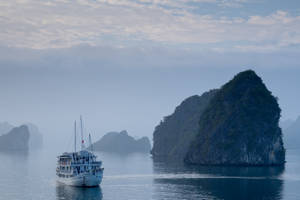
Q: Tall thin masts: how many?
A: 3